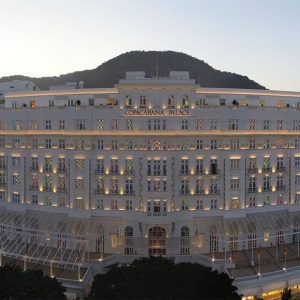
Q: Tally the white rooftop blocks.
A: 2